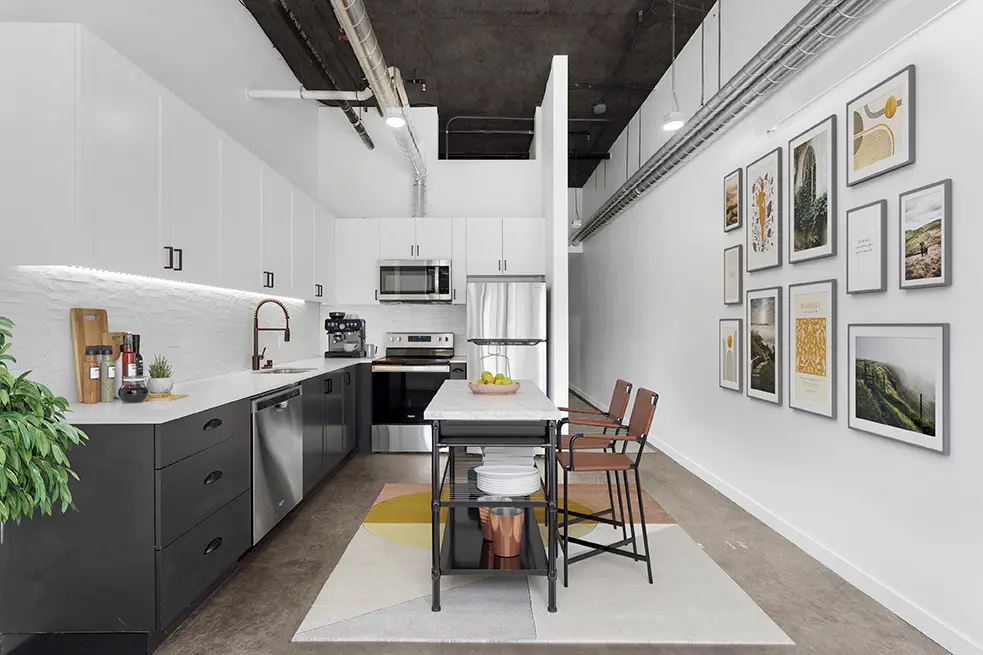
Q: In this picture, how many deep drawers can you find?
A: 2